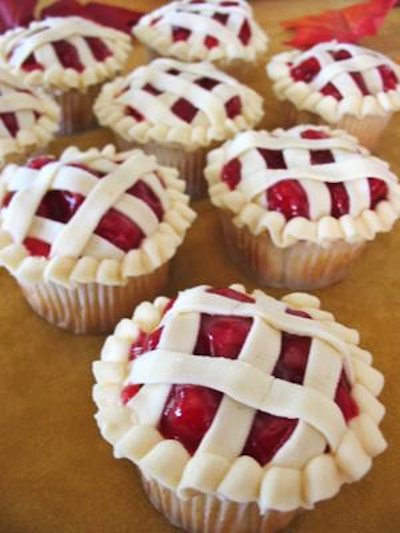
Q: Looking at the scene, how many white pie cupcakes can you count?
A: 8